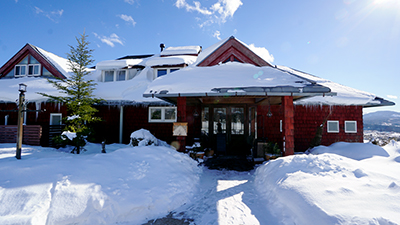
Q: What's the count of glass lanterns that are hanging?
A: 2